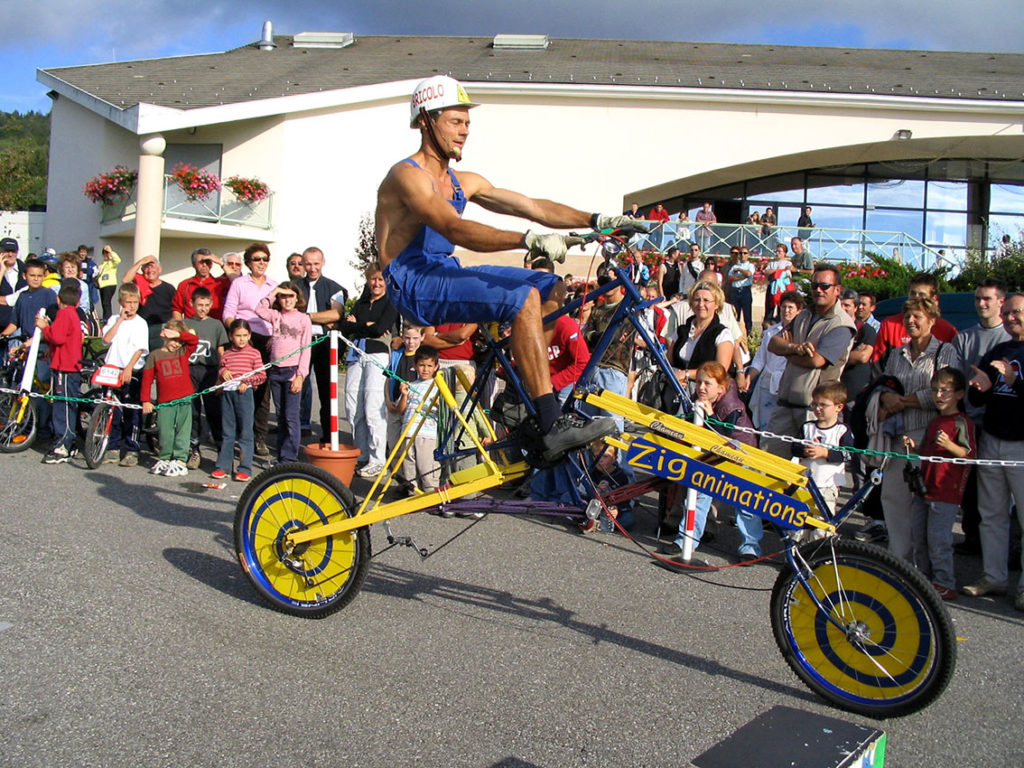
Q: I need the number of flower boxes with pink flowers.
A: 3